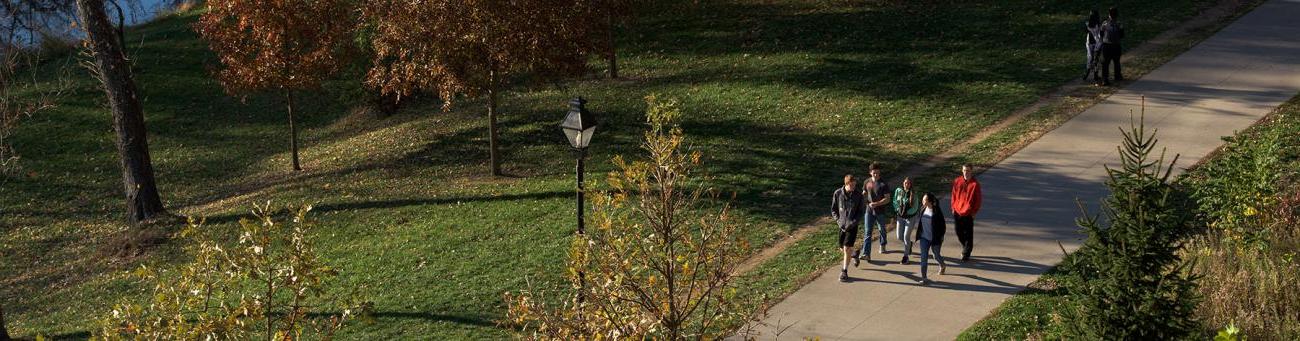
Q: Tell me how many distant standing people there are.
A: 2